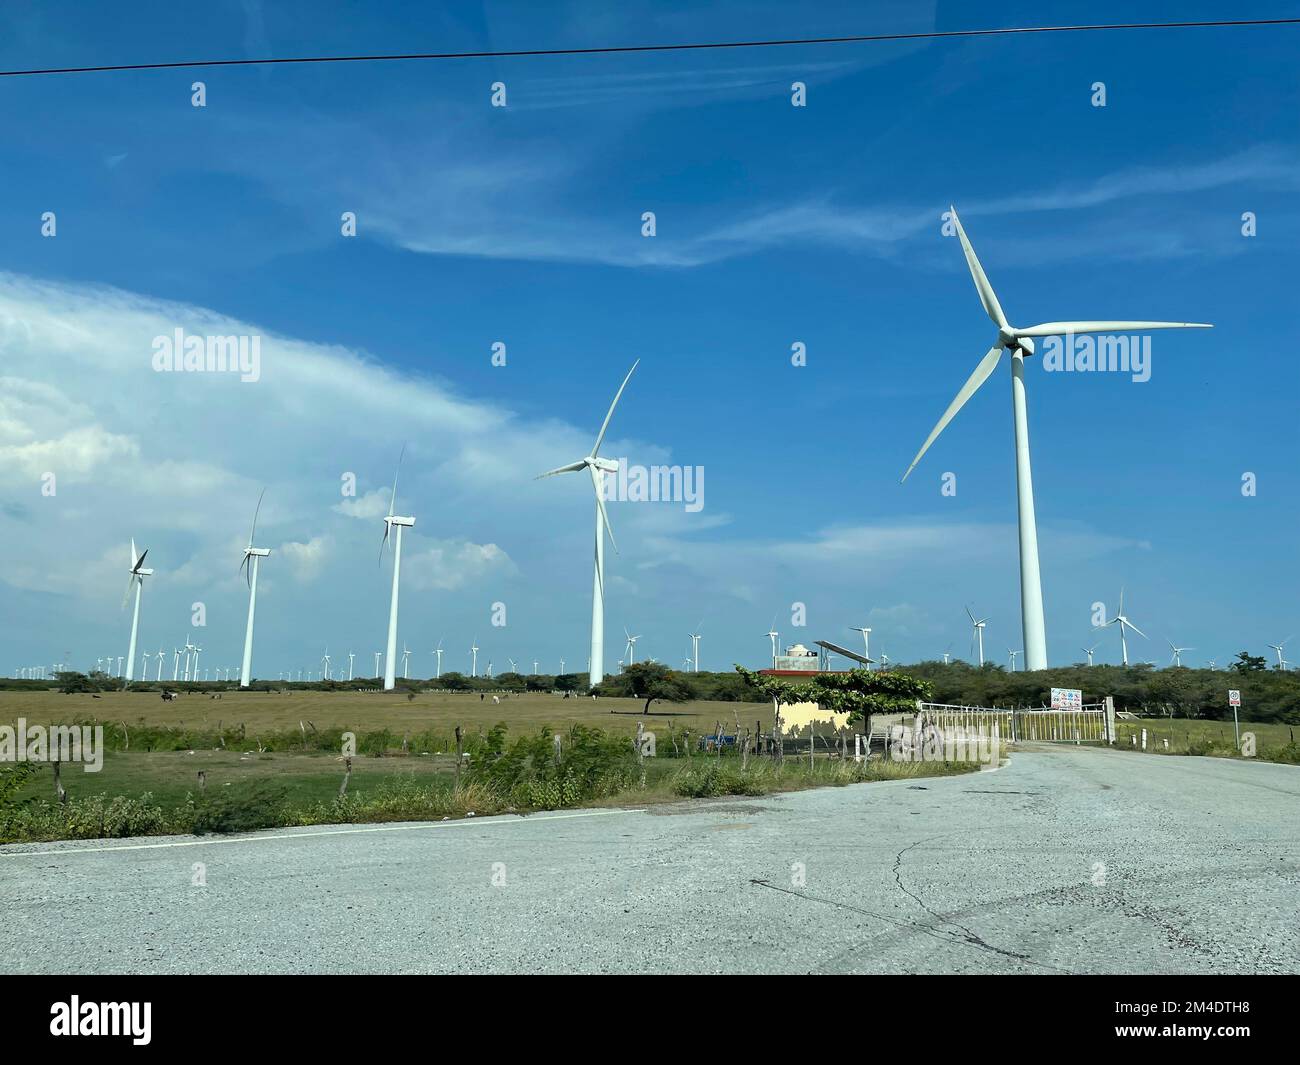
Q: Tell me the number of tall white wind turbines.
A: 5